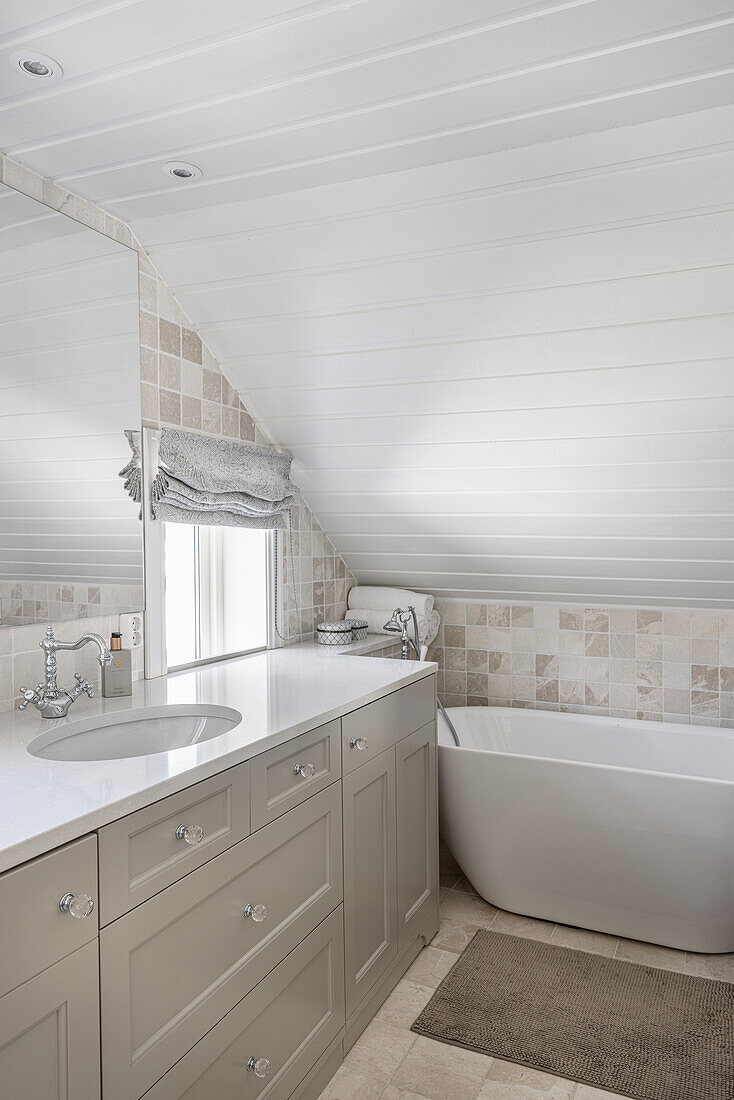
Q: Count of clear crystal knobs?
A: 6